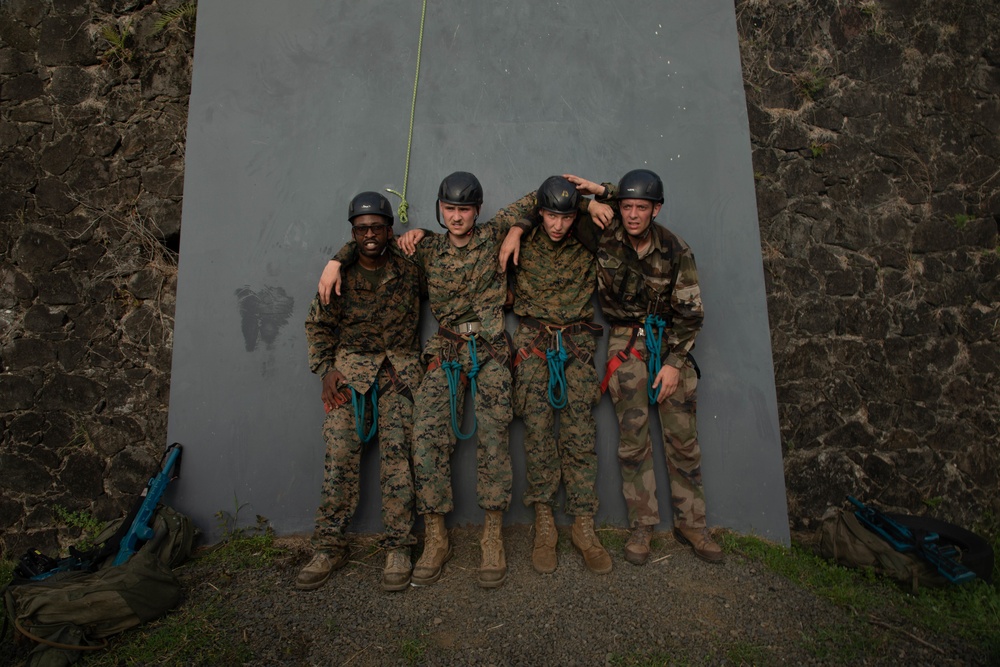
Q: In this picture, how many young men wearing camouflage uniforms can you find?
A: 4